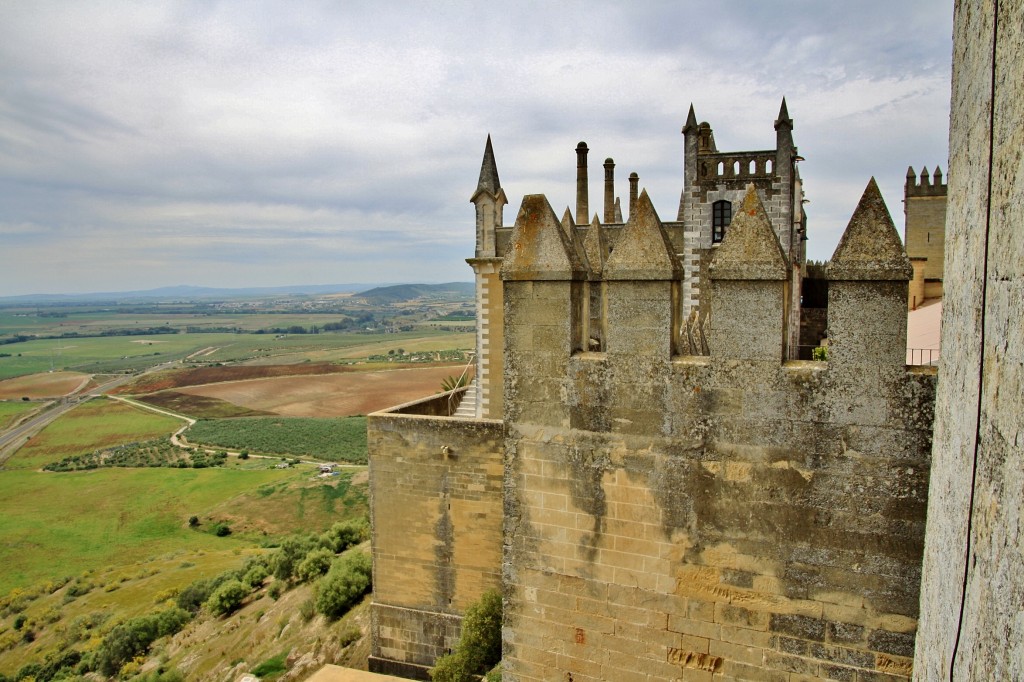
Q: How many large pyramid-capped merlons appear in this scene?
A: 4